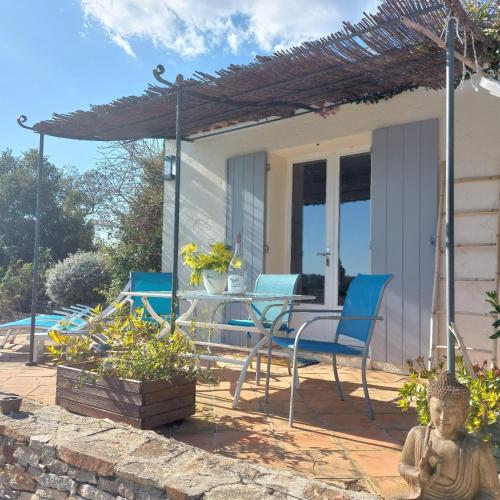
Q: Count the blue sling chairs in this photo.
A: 3